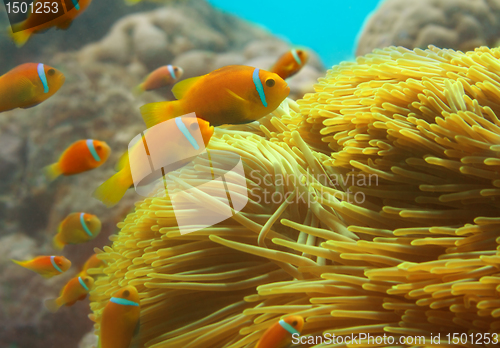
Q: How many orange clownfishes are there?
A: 13